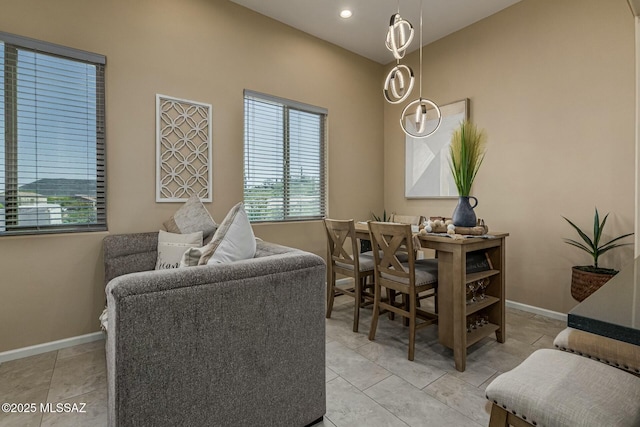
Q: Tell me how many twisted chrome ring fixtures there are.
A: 3